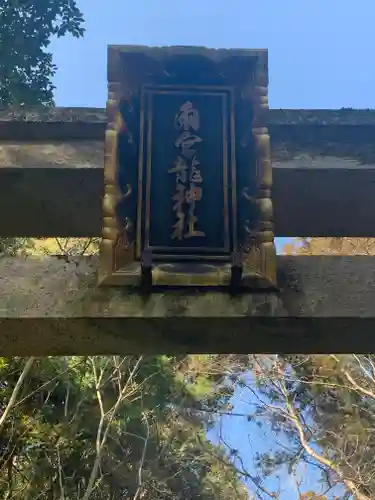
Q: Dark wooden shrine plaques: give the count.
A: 1